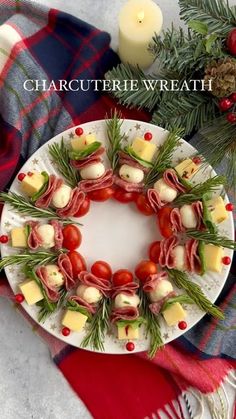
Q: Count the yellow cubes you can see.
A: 11